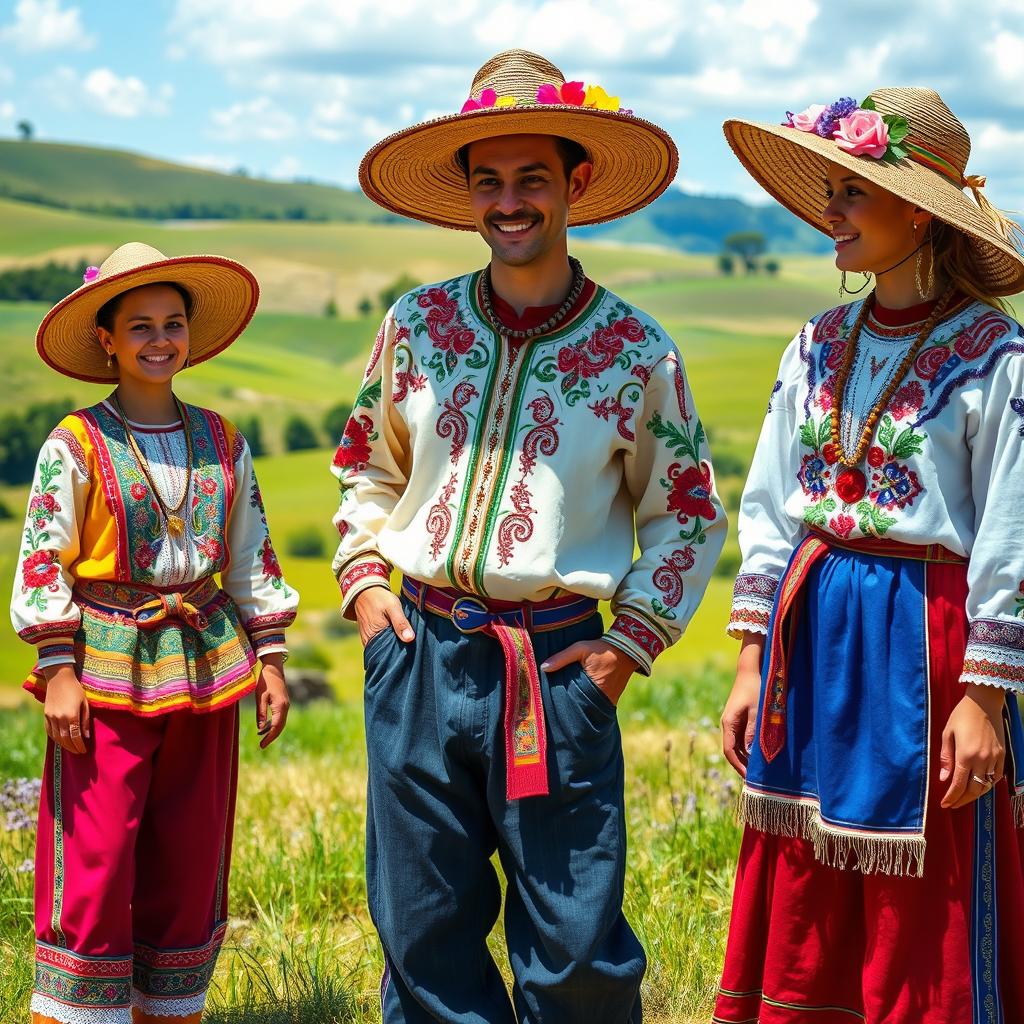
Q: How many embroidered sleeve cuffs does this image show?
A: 6